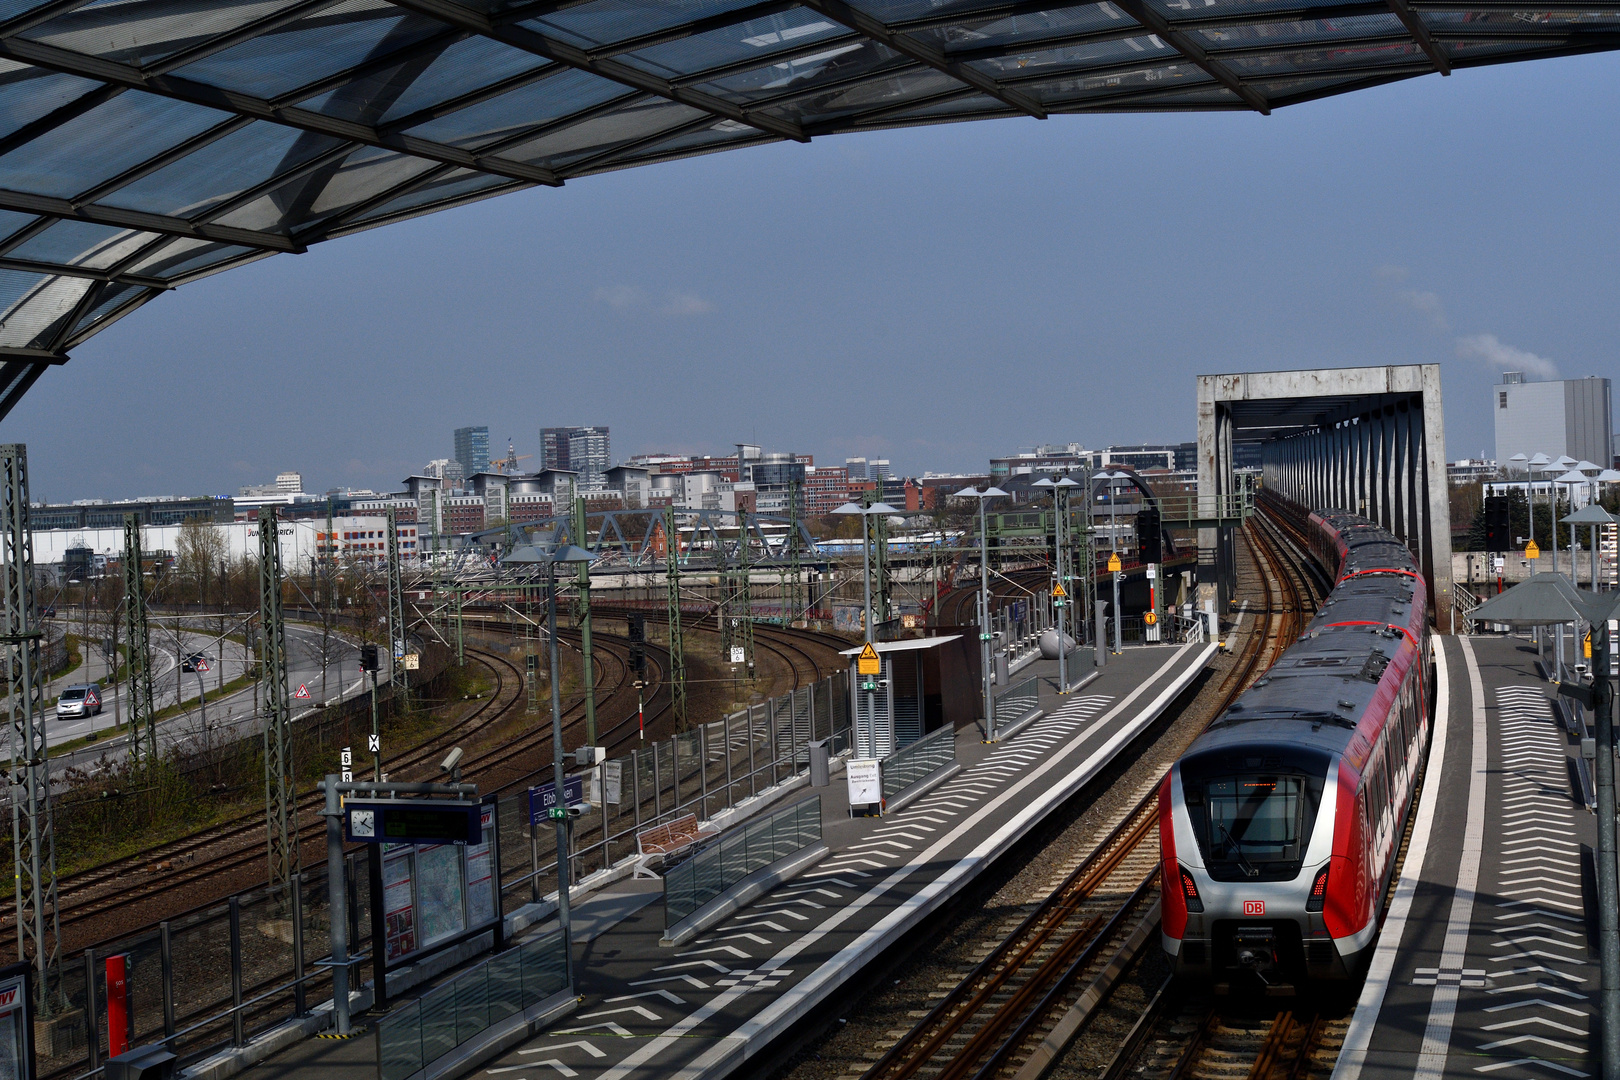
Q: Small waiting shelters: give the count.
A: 1